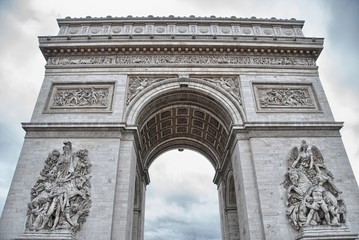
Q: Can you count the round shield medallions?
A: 11